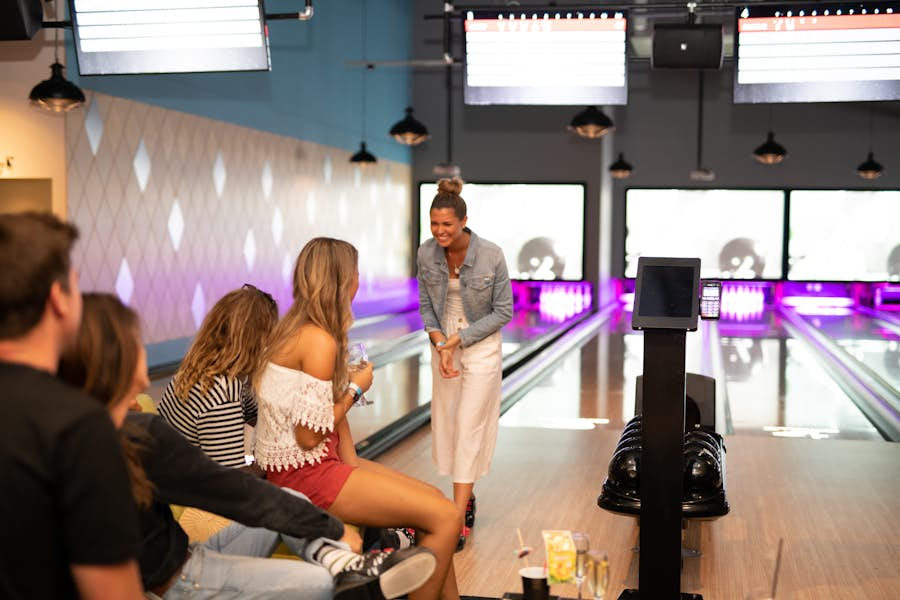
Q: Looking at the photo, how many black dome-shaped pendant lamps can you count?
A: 7